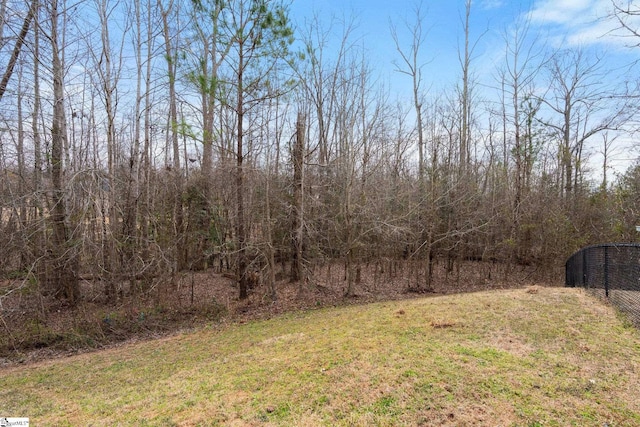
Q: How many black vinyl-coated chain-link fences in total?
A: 1